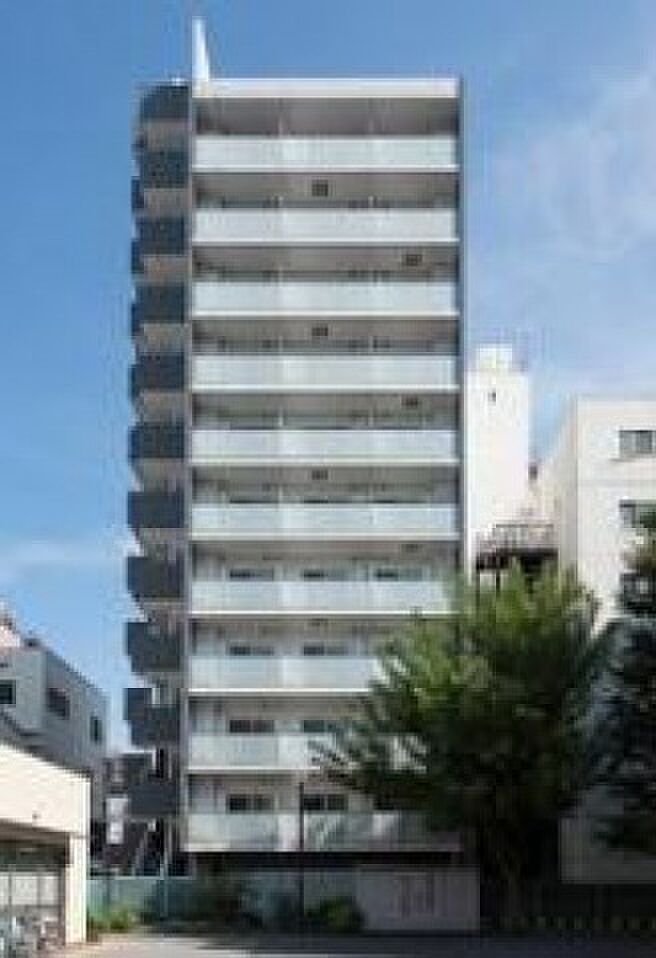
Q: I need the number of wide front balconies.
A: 10